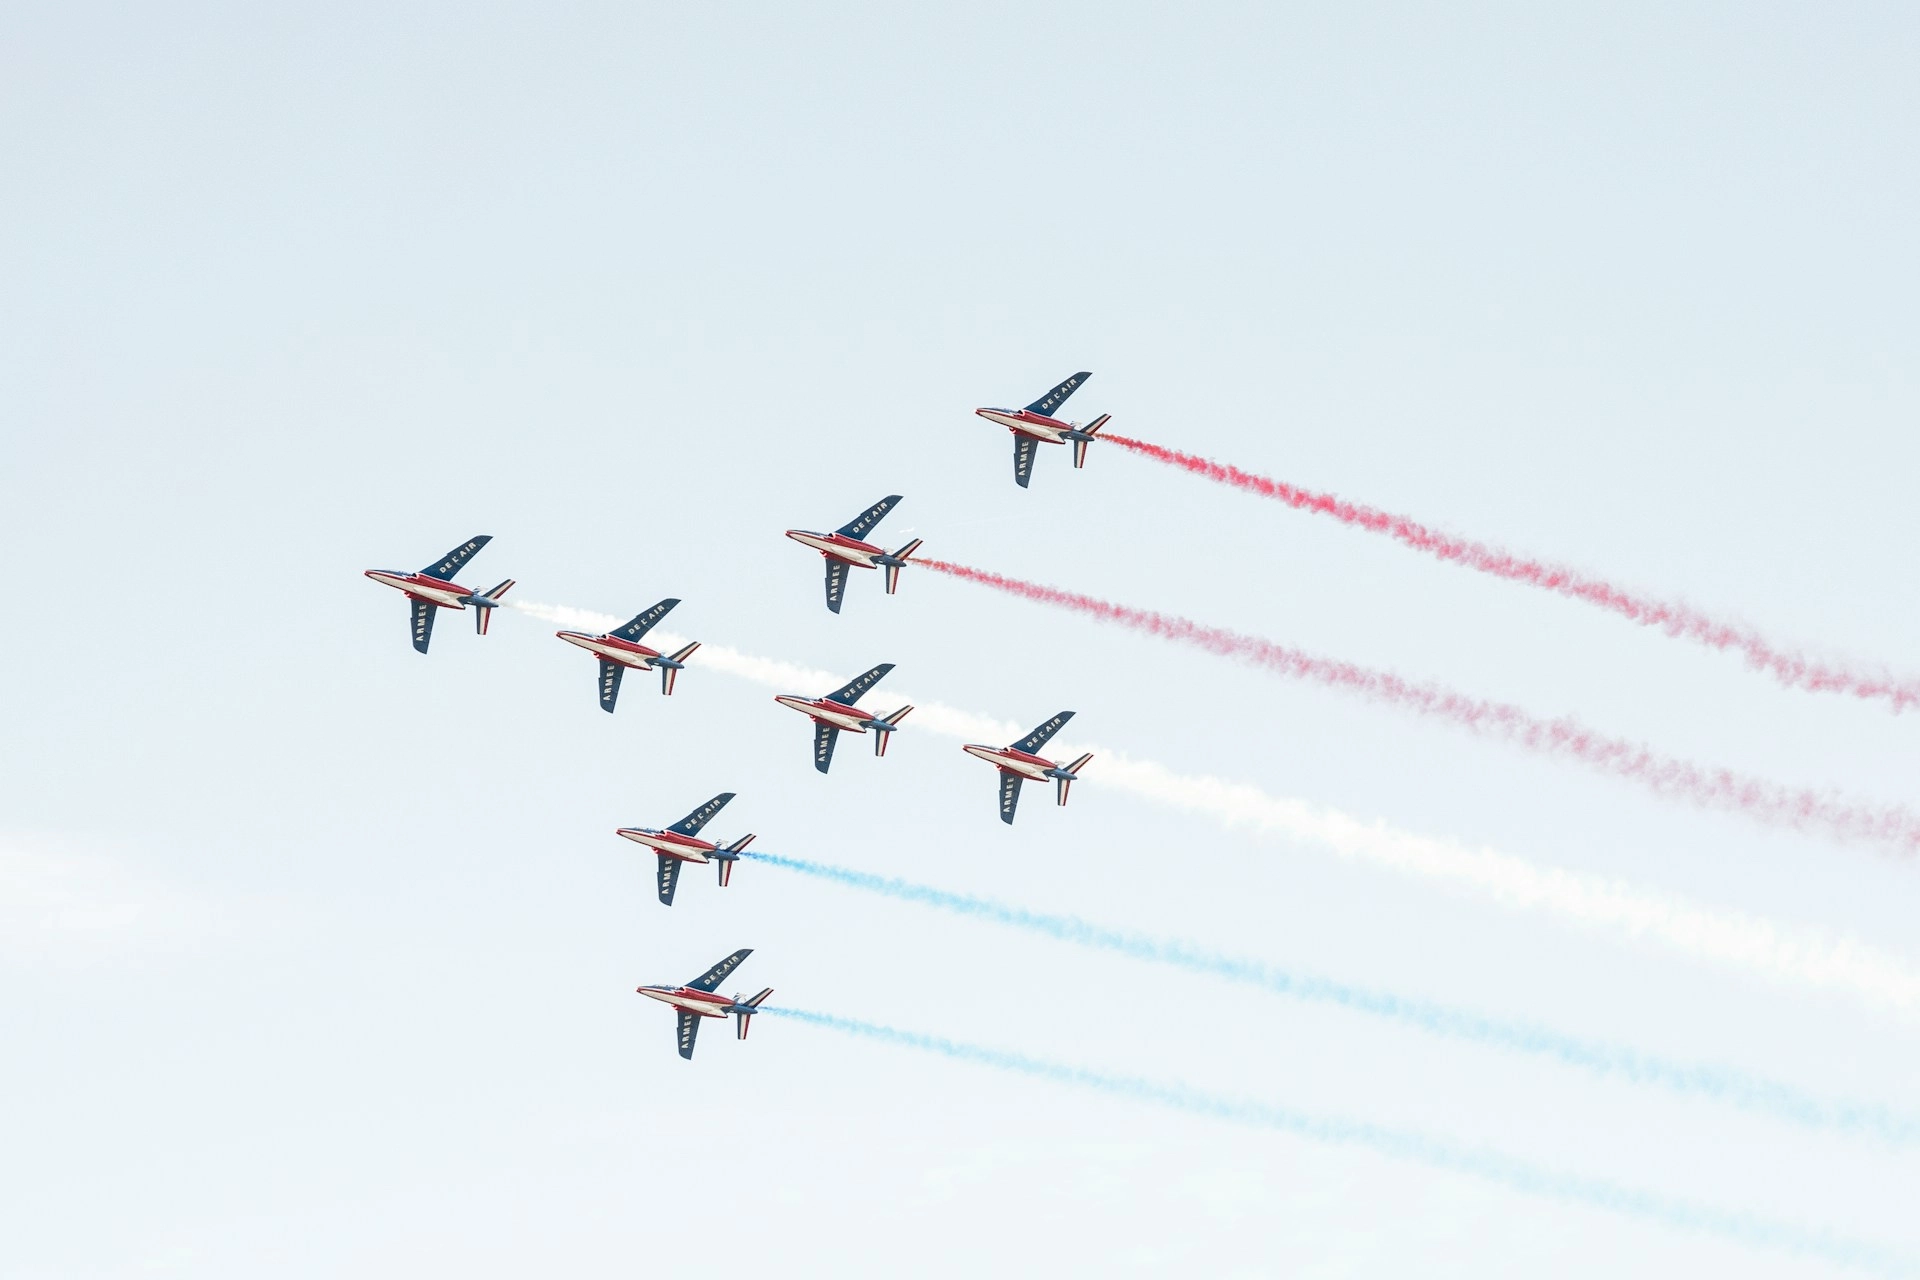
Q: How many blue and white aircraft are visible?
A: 8